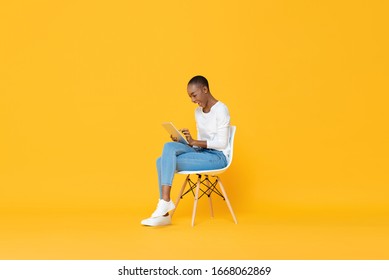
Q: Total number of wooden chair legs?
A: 4